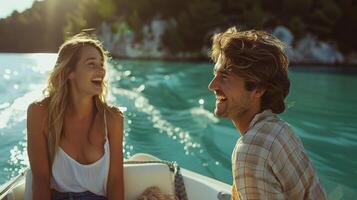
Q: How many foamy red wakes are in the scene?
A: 0